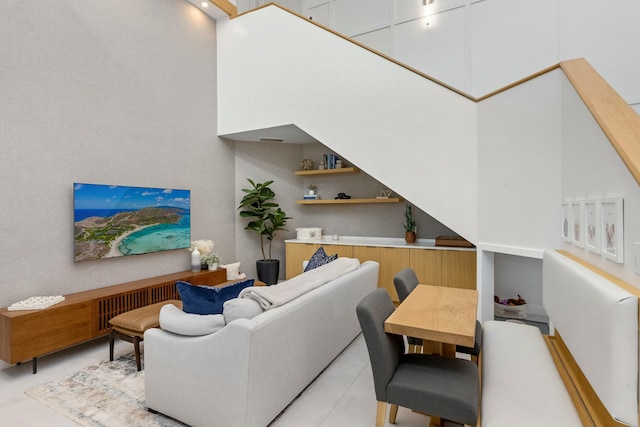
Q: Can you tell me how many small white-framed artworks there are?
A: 4